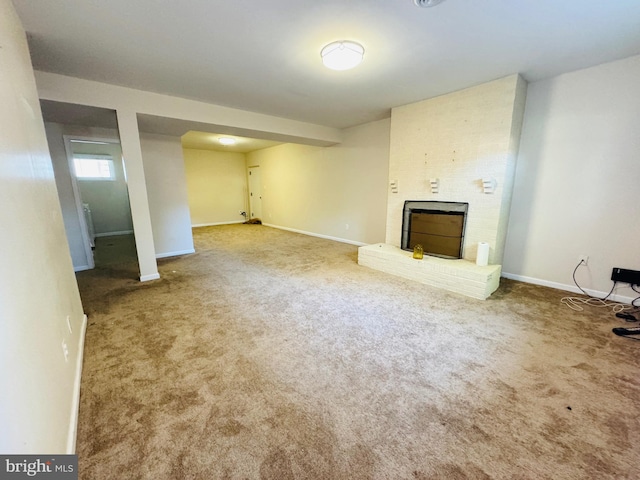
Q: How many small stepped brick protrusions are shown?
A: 3